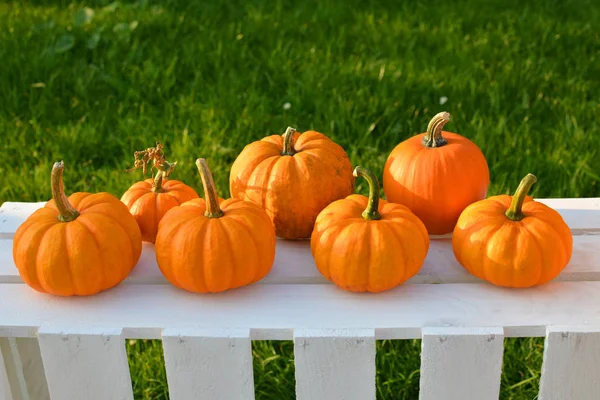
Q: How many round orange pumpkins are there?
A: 7